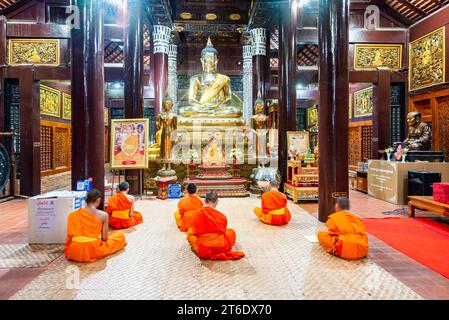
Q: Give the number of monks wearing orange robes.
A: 6